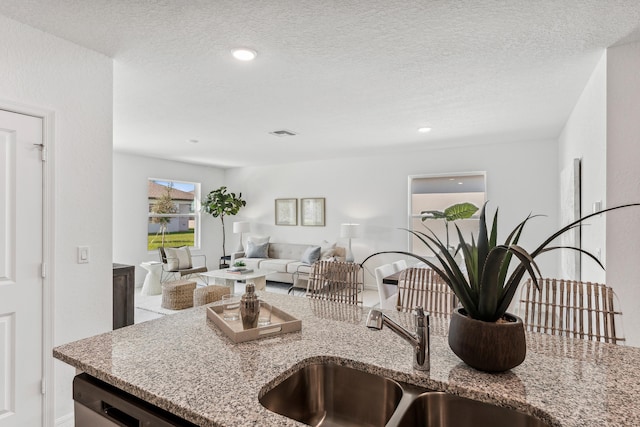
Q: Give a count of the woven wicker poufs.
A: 2